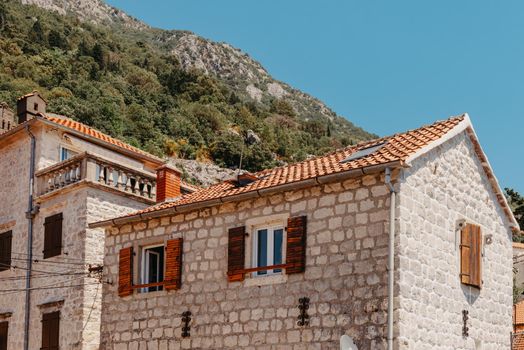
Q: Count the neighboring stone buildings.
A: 2